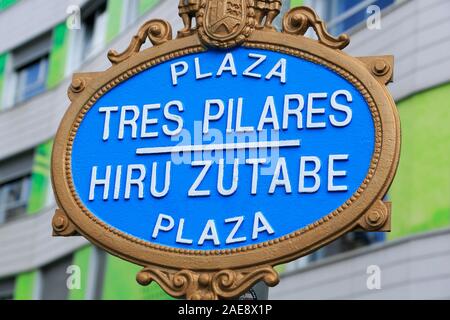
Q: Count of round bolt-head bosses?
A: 4